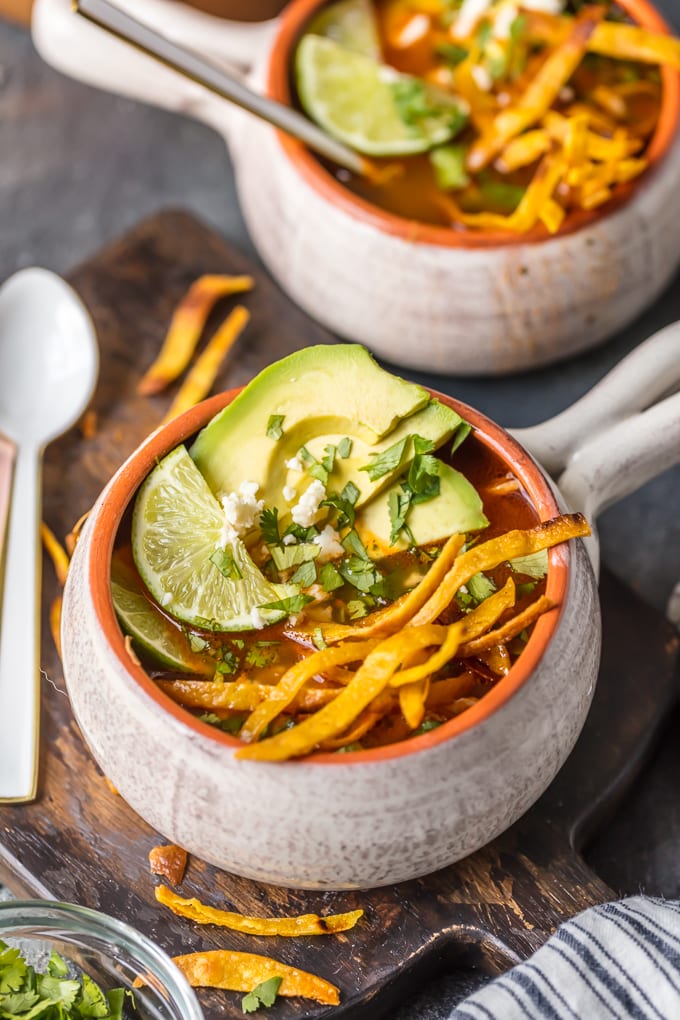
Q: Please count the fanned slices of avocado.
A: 3